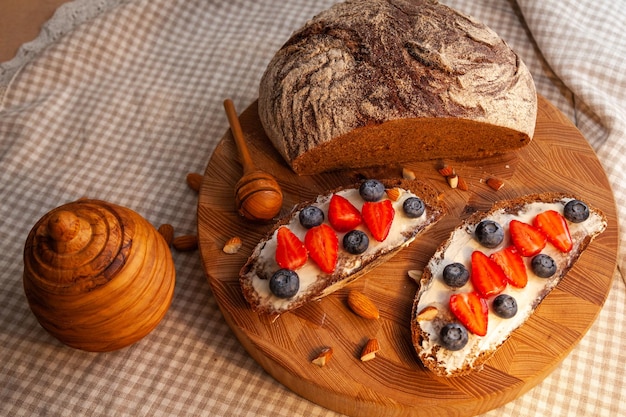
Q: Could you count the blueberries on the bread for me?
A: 11